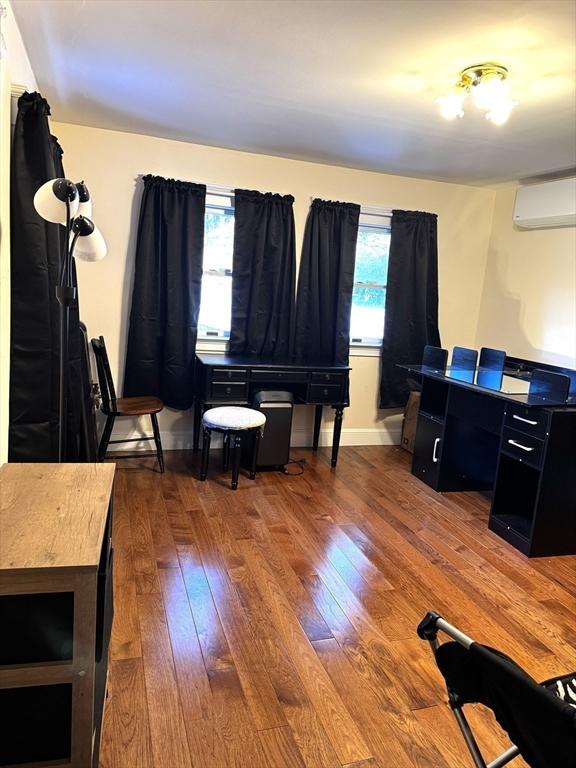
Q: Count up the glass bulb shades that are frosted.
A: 3